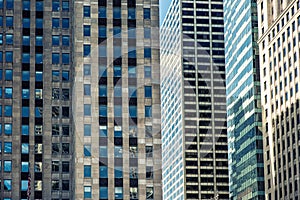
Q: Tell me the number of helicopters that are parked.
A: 0